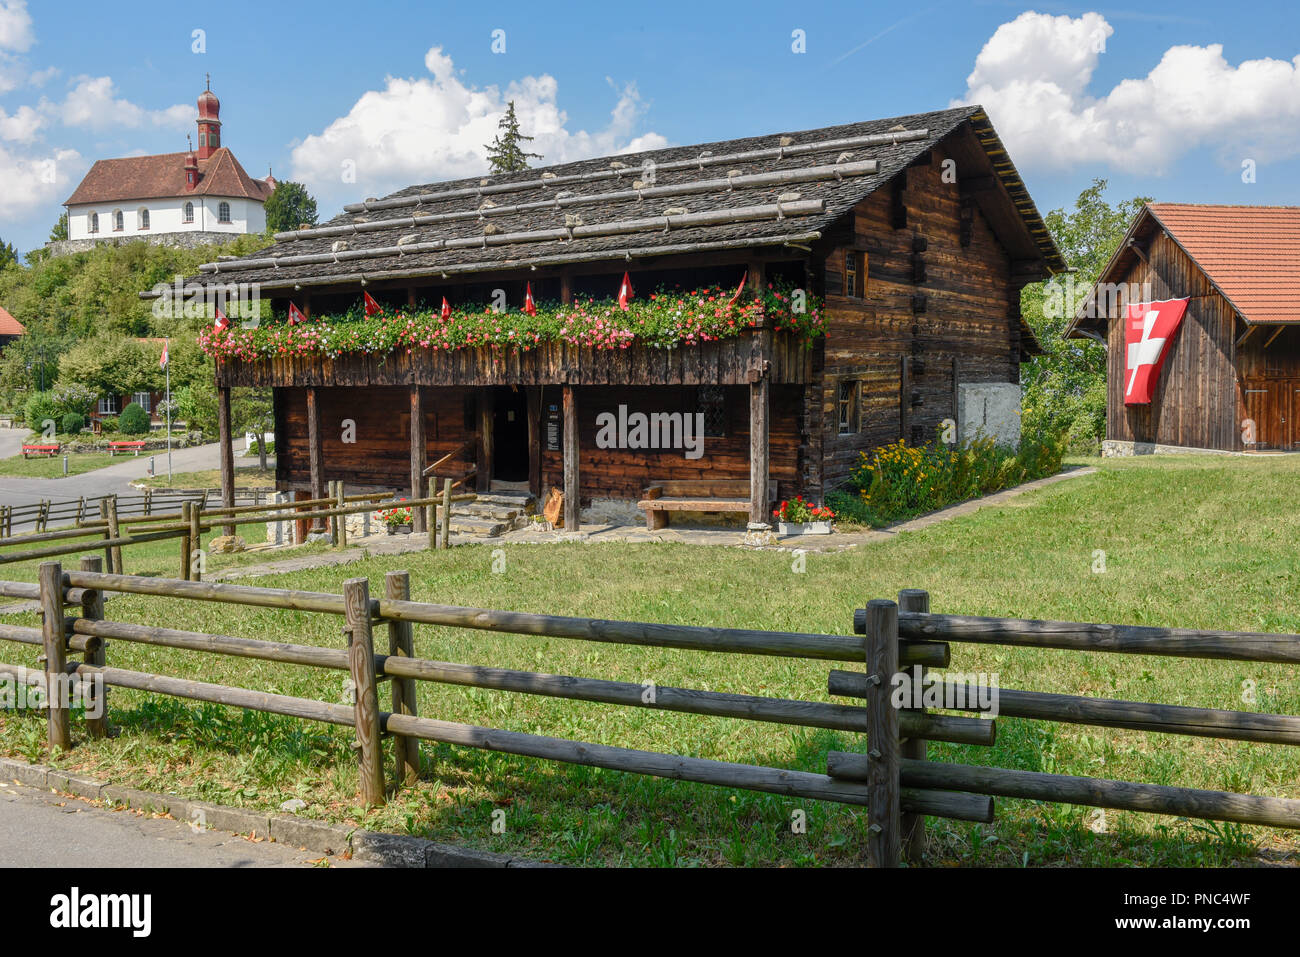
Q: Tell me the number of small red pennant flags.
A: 7